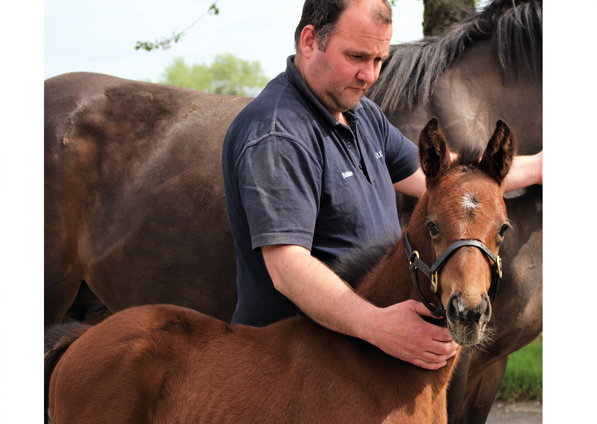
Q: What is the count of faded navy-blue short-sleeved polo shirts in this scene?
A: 1